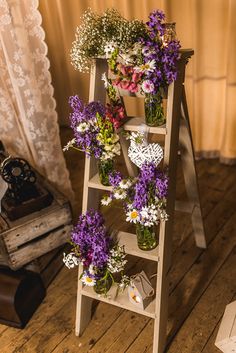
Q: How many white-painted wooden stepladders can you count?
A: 1